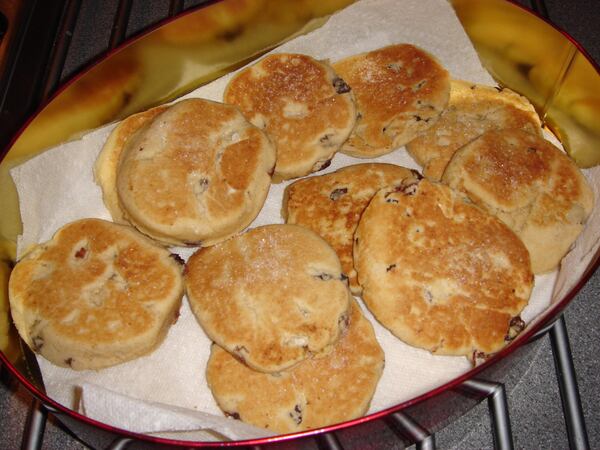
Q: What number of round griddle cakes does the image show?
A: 11